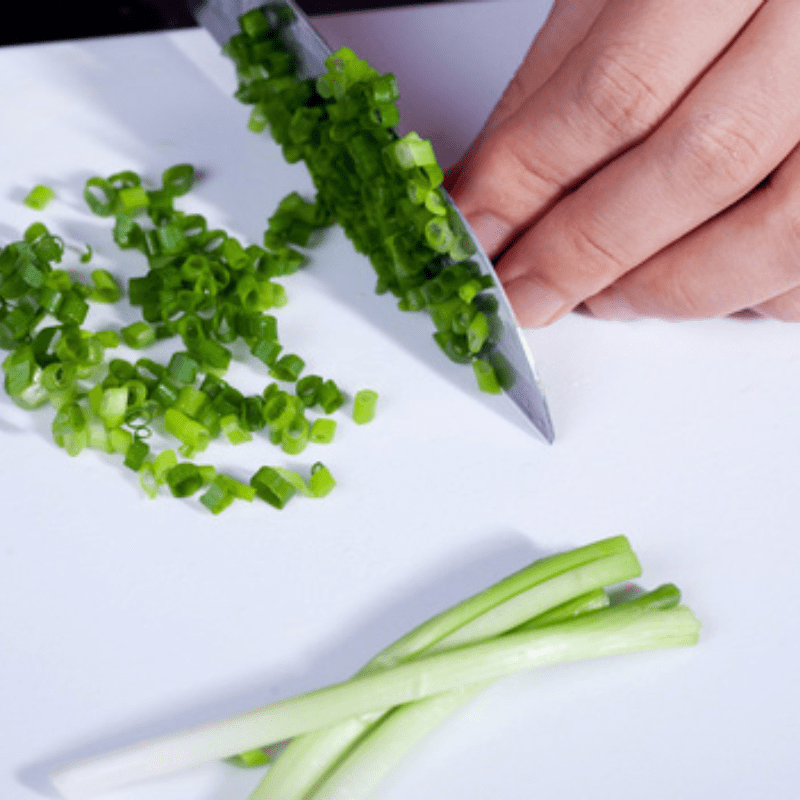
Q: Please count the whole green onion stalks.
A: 3